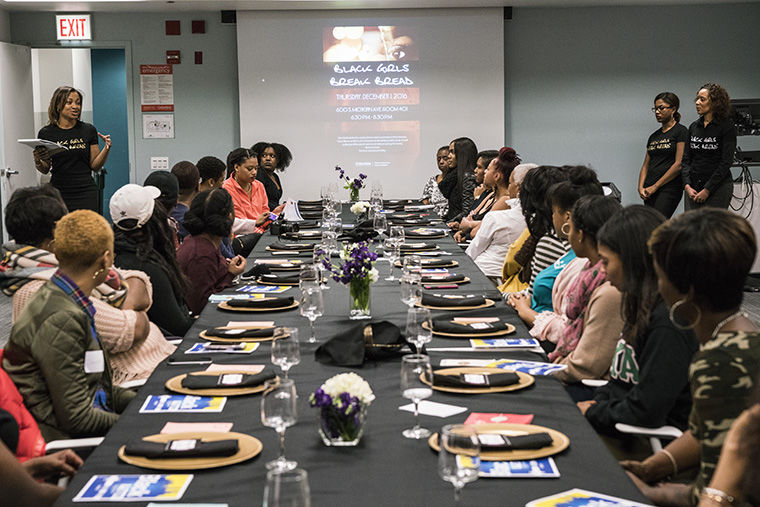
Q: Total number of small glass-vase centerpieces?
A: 4